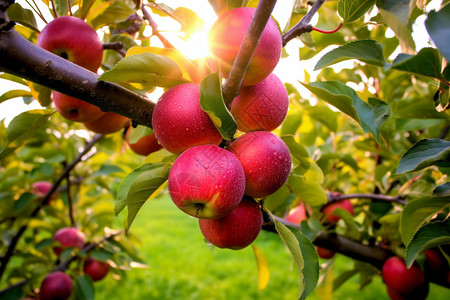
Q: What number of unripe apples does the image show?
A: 0